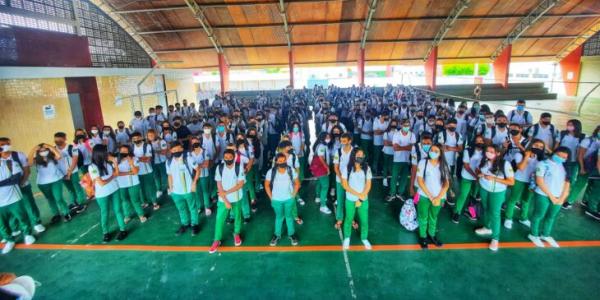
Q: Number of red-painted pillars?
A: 6